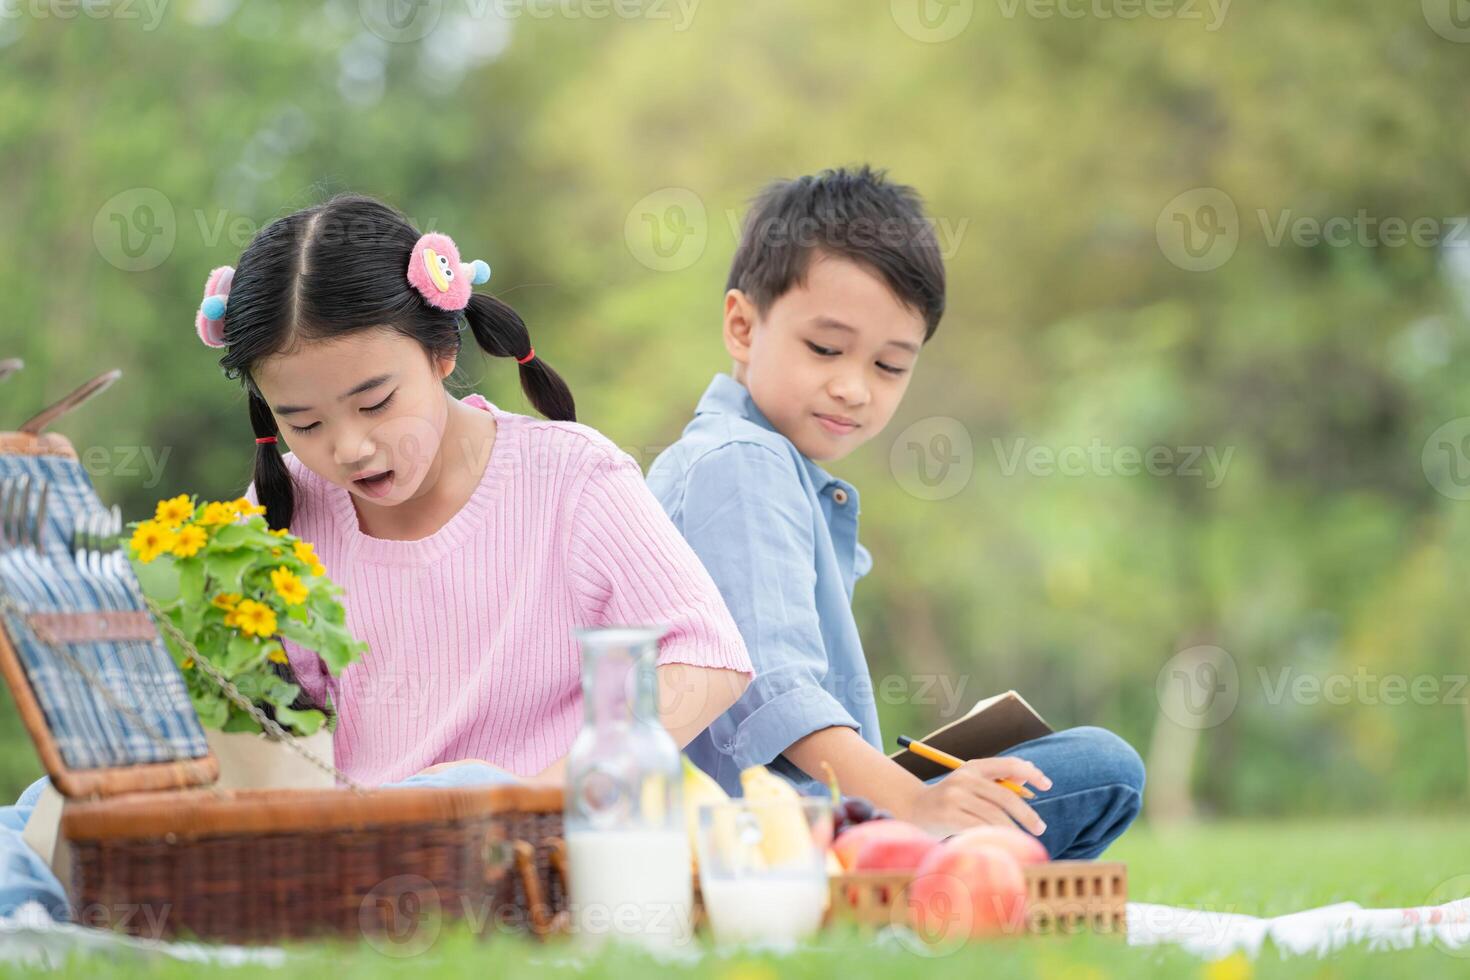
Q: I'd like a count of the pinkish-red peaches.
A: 4